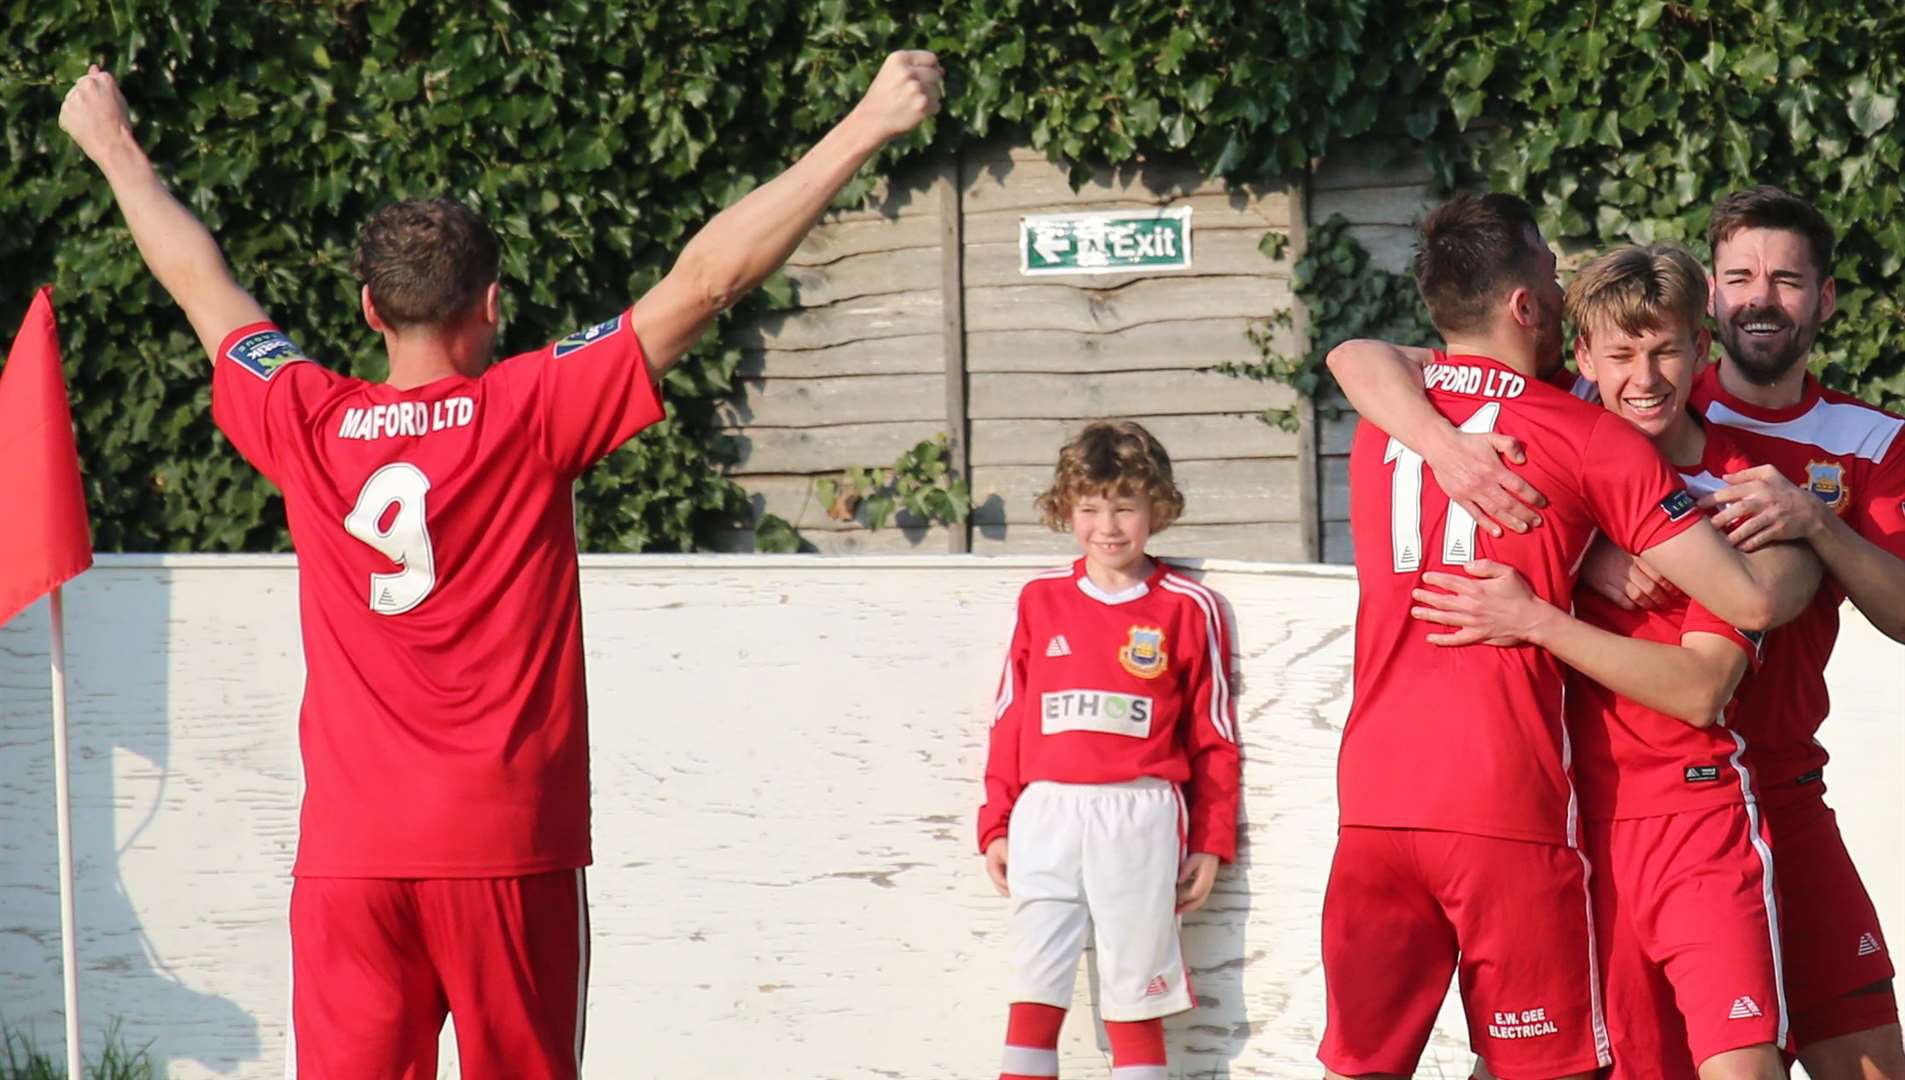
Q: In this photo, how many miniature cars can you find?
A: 0